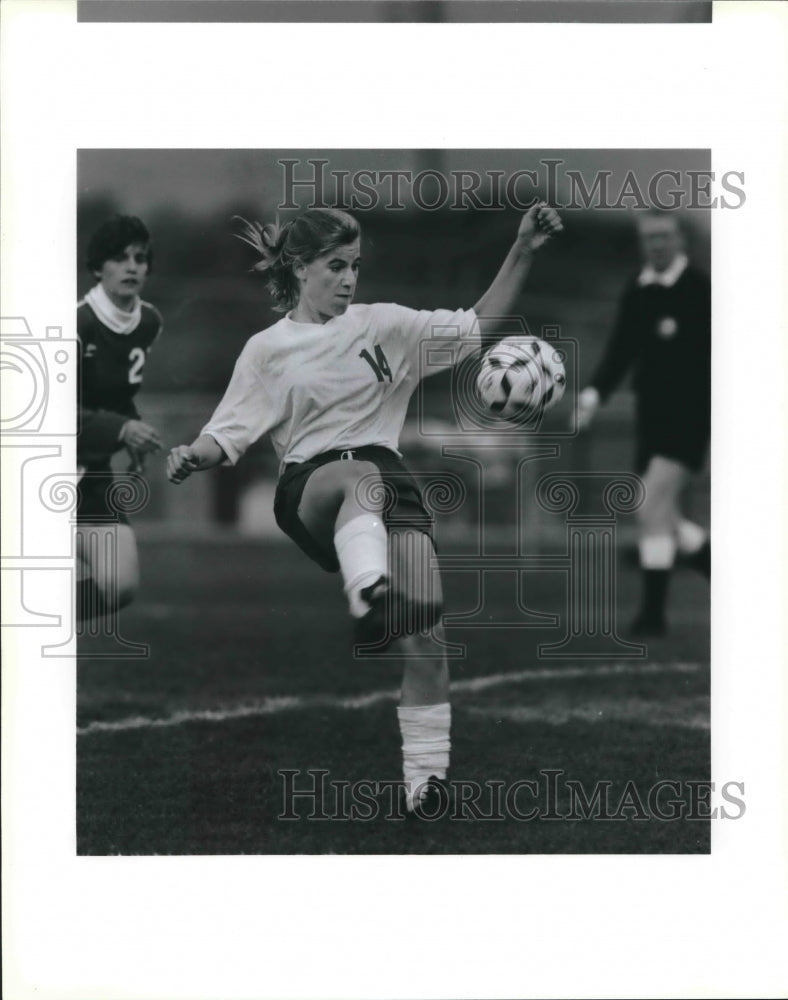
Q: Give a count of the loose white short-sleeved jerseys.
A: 1